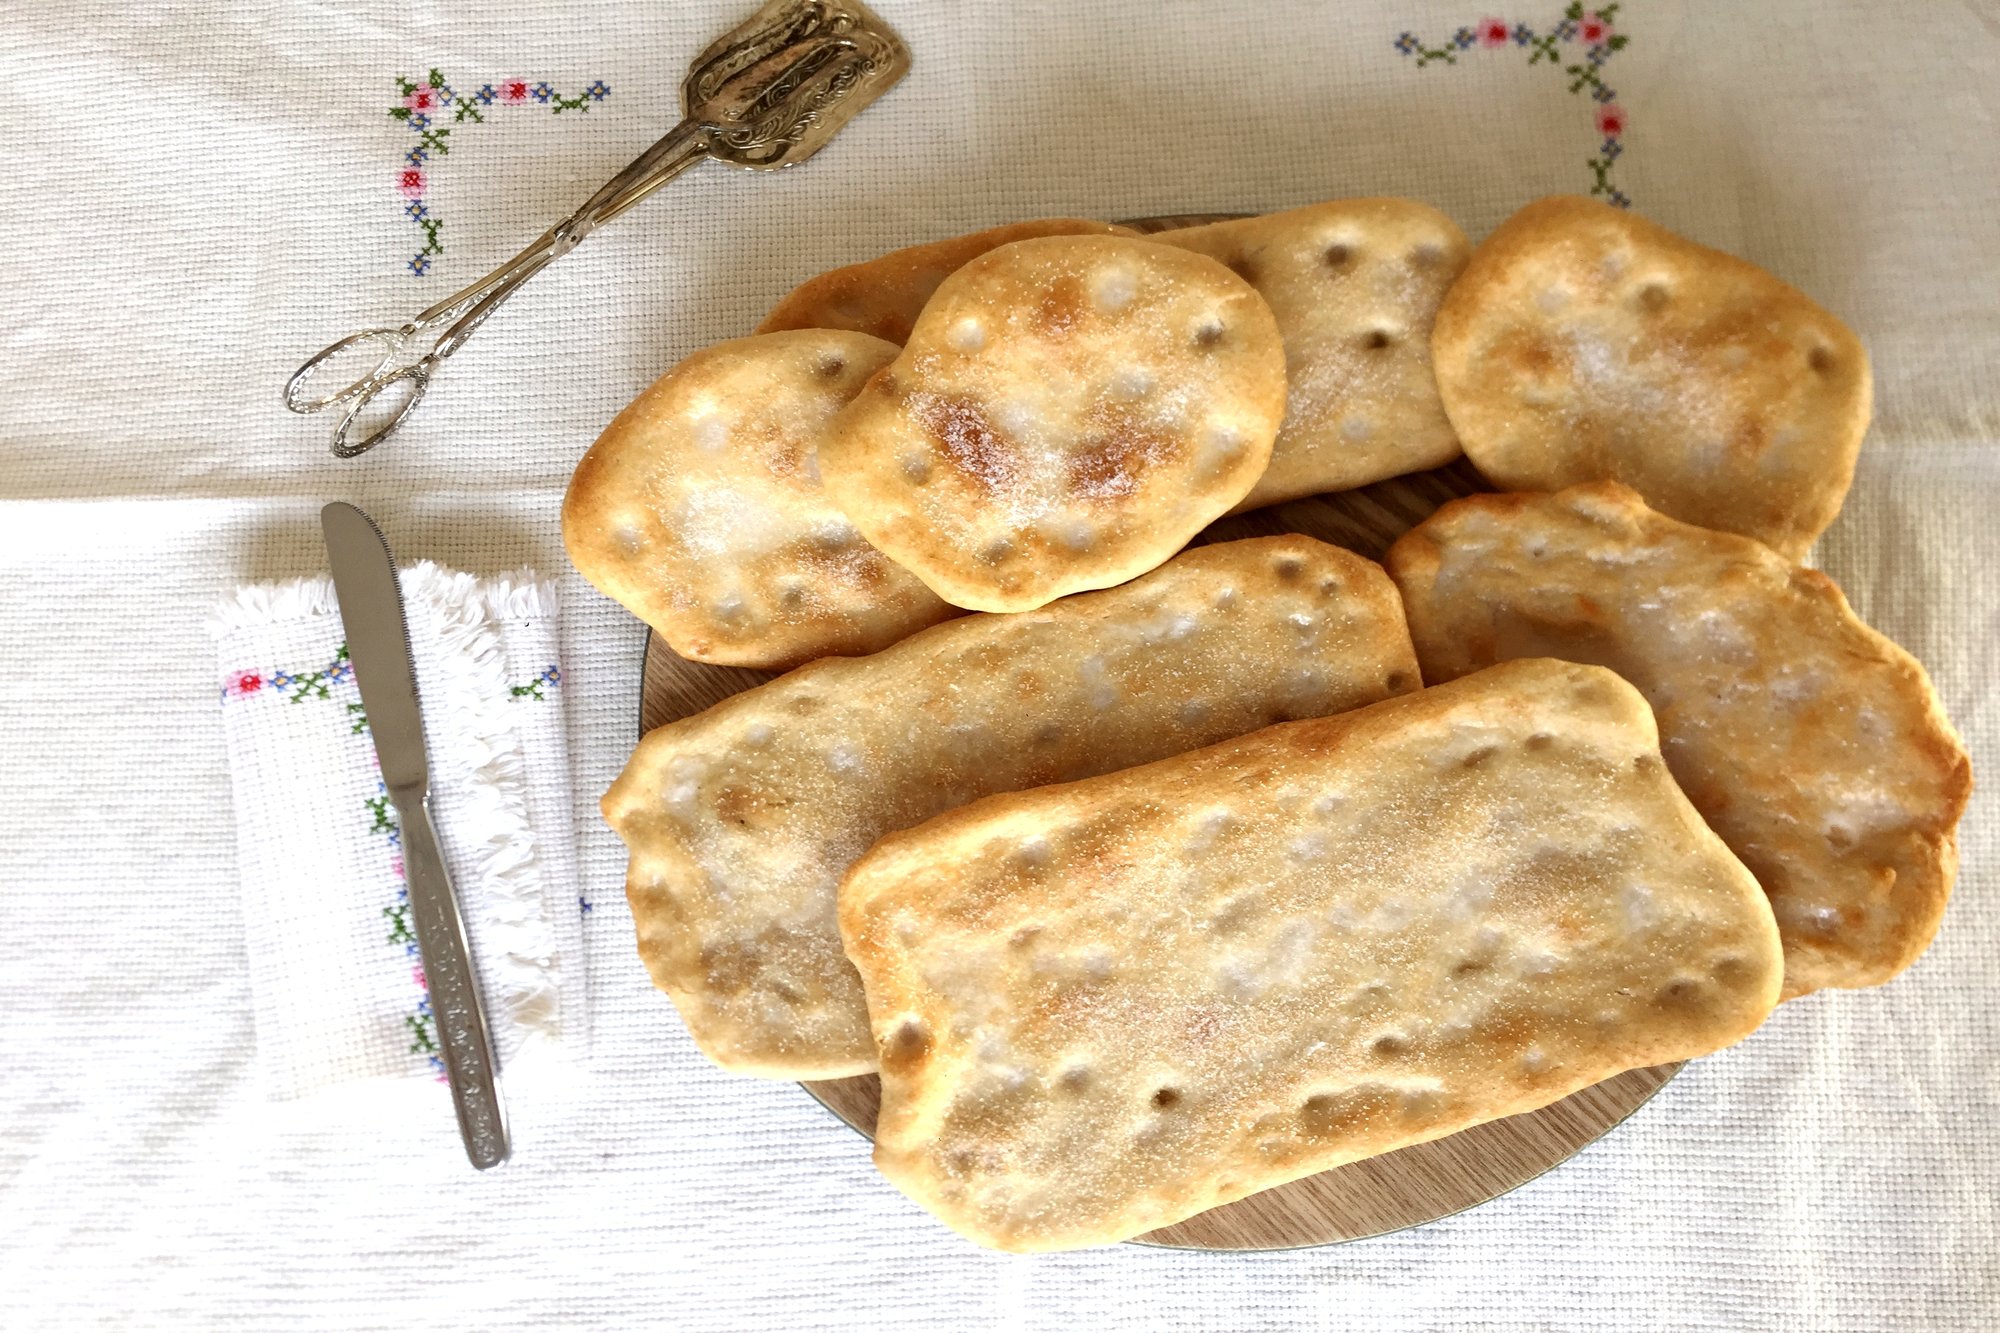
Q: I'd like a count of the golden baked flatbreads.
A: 8